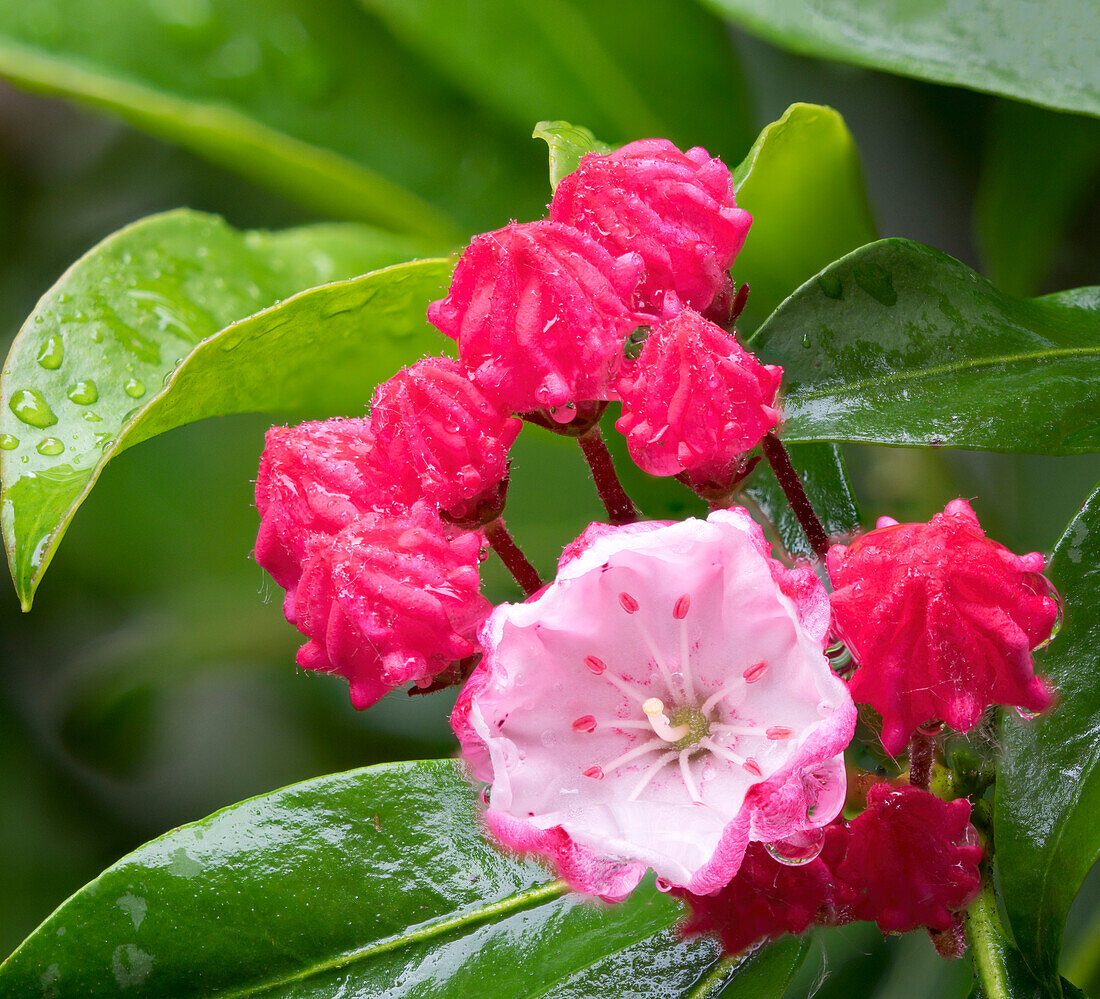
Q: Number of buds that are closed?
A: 9